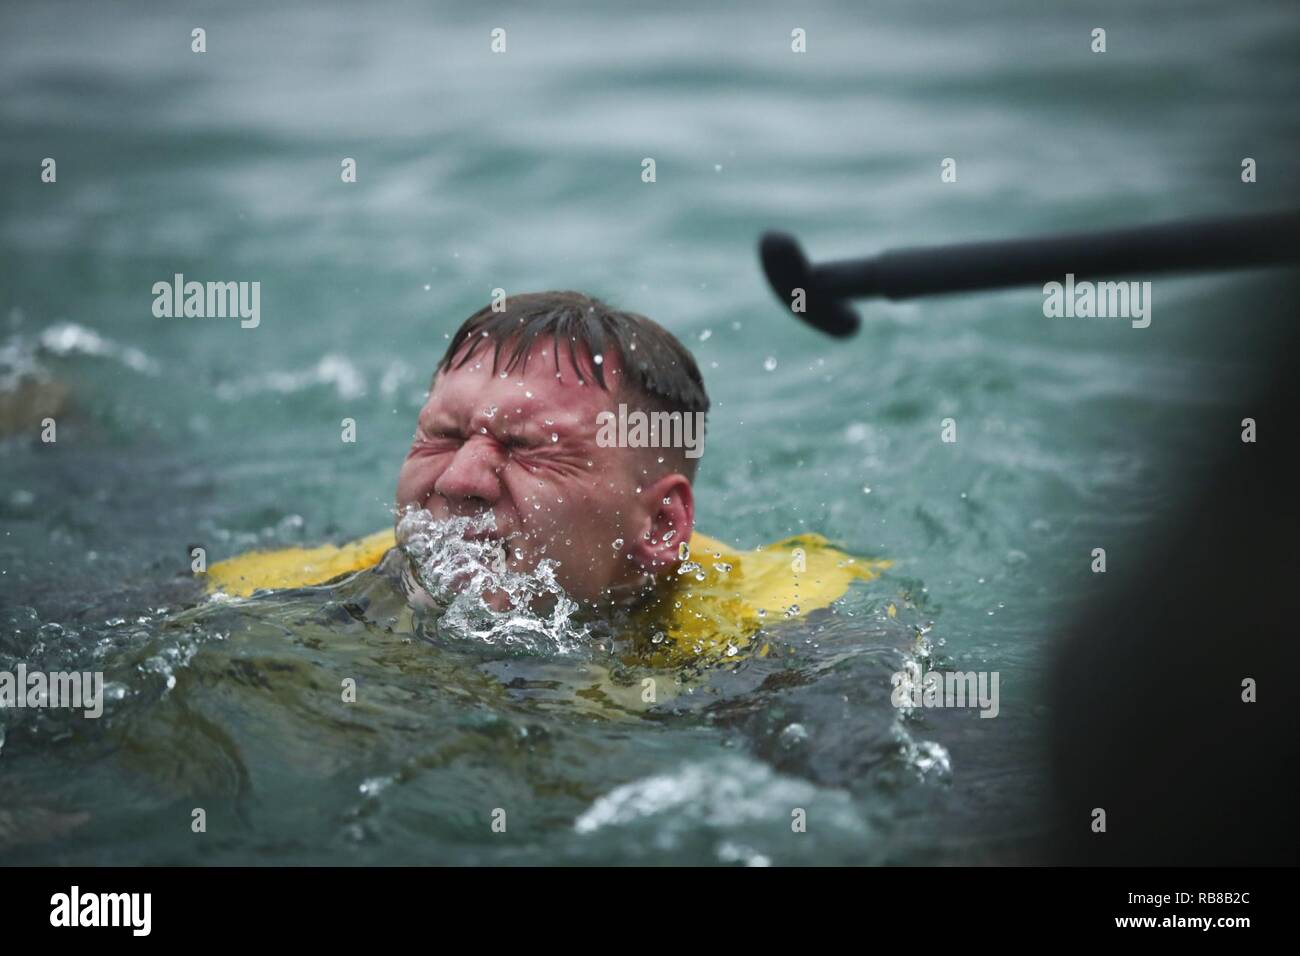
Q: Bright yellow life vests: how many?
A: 1